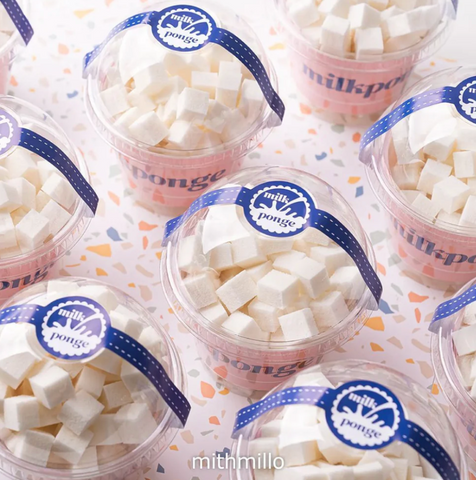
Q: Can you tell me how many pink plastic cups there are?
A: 9